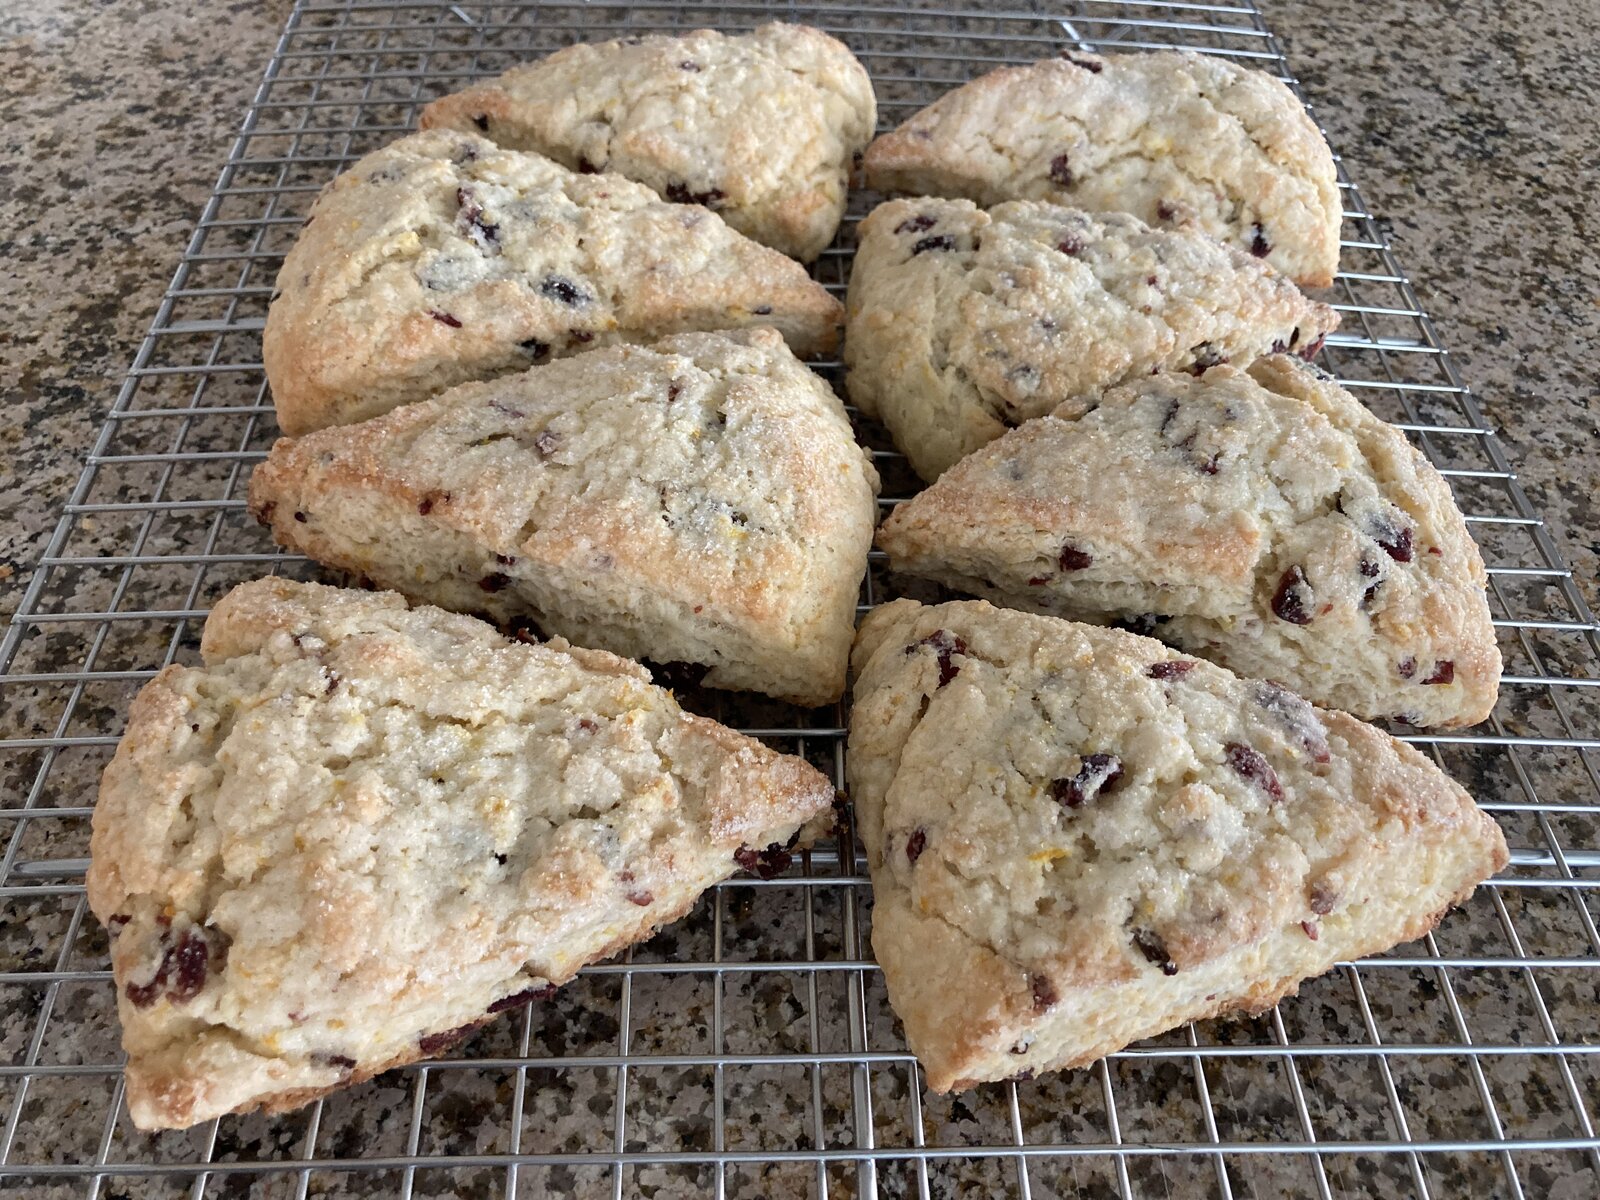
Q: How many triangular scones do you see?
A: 8